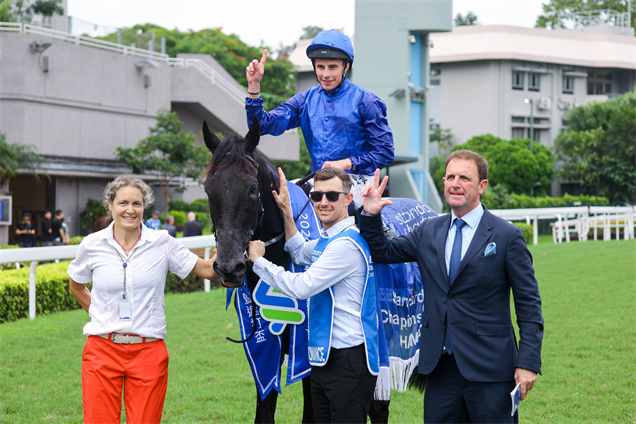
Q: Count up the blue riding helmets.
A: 1